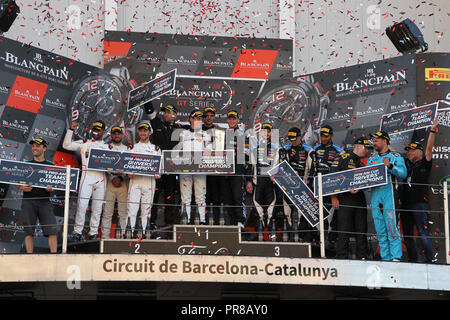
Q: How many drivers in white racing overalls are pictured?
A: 4